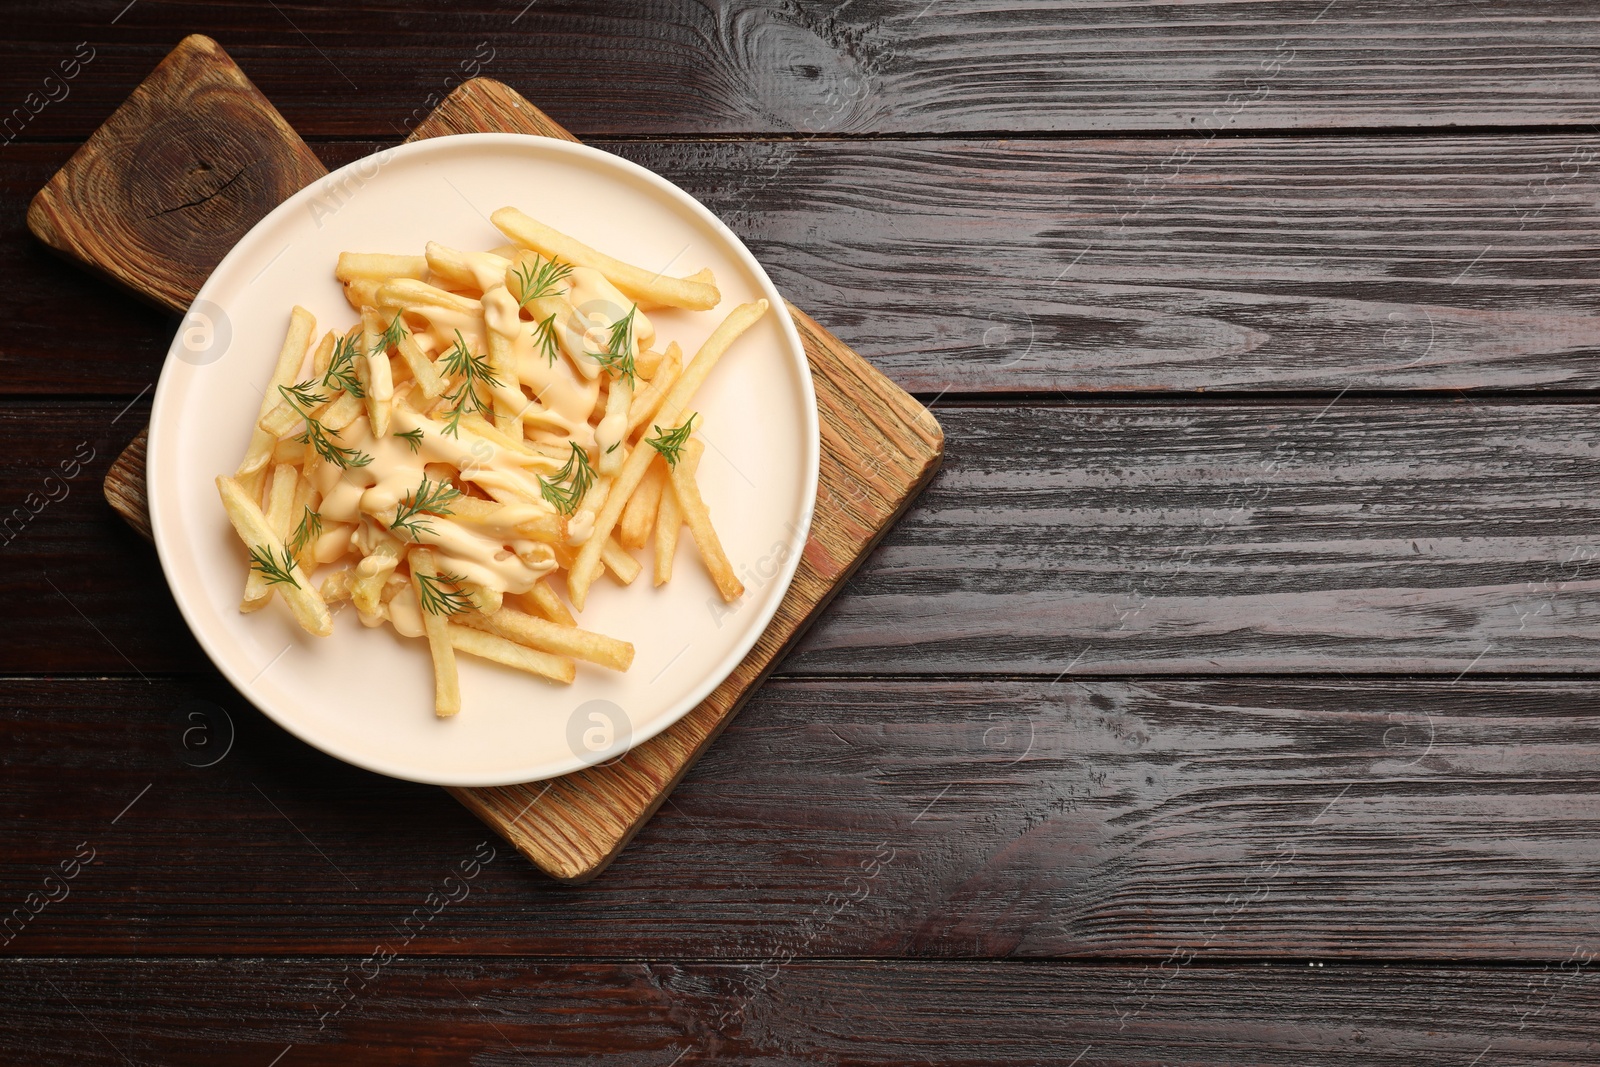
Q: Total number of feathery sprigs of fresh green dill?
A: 14